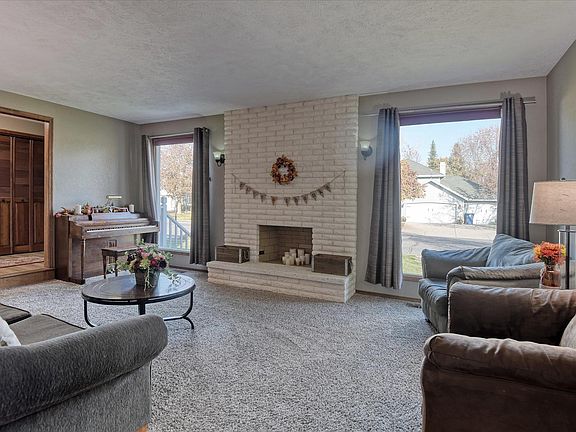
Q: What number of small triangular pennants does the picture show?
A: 11